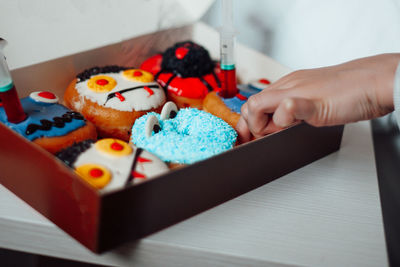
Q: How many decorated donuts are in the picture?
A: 6